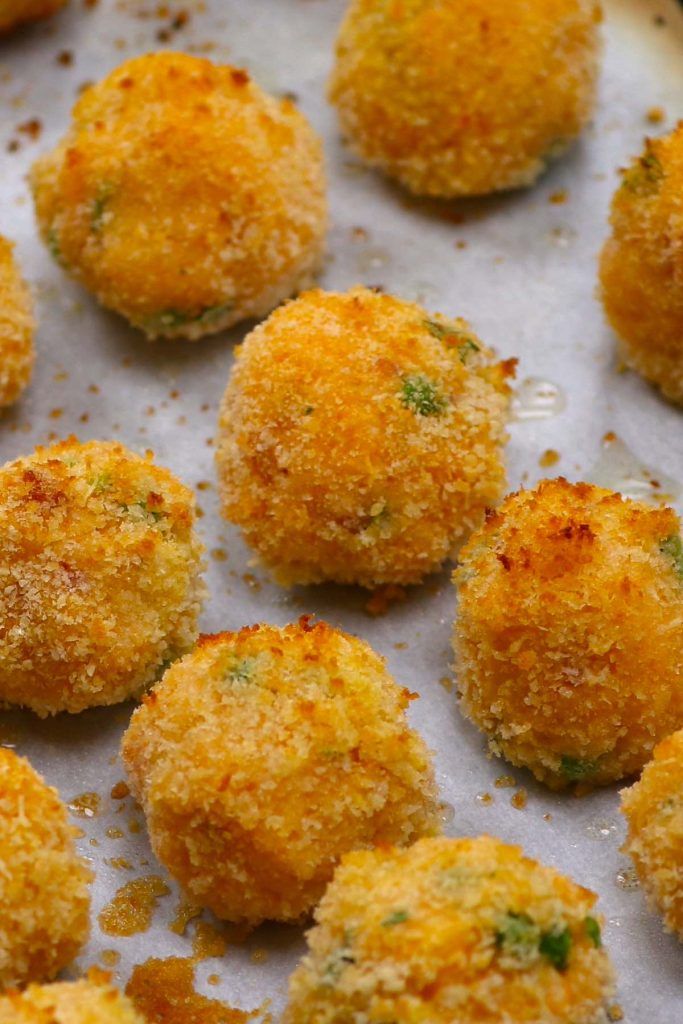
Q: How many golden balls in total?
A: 13